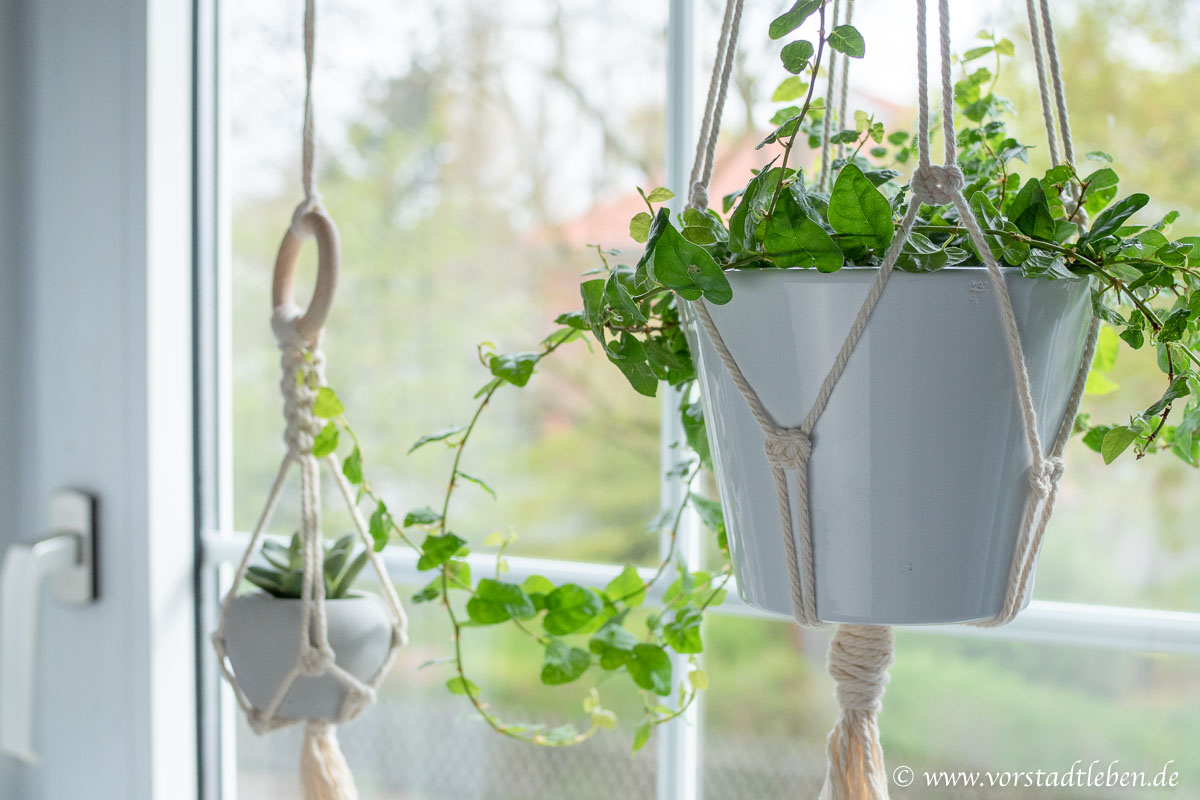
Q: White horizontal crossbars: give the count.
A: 1